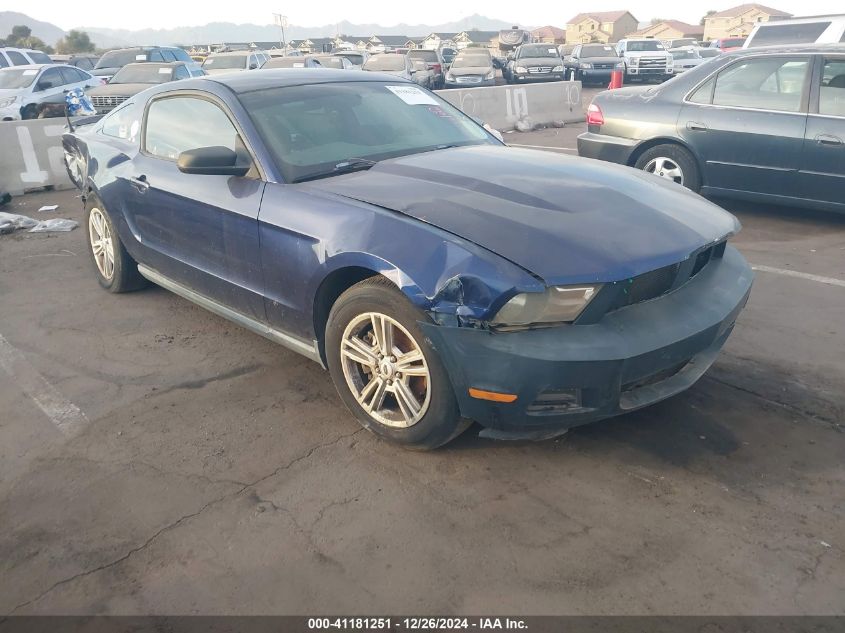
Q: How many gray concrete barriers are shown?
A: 2